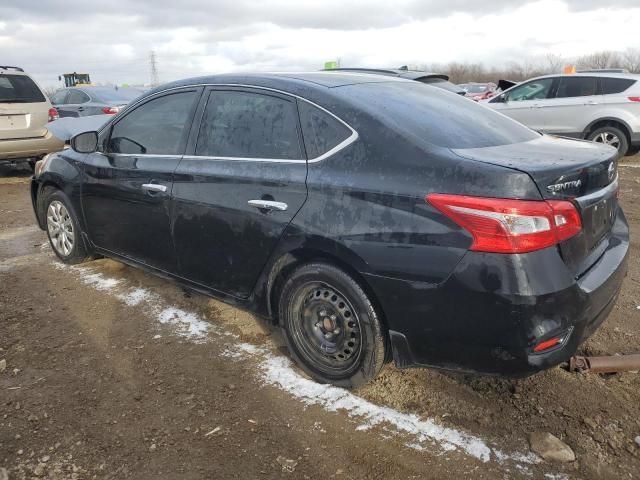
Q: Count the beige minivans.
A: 1